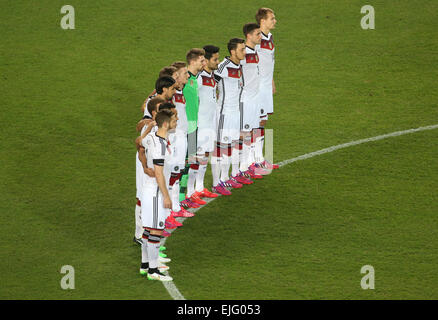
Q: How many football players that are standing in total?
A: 11